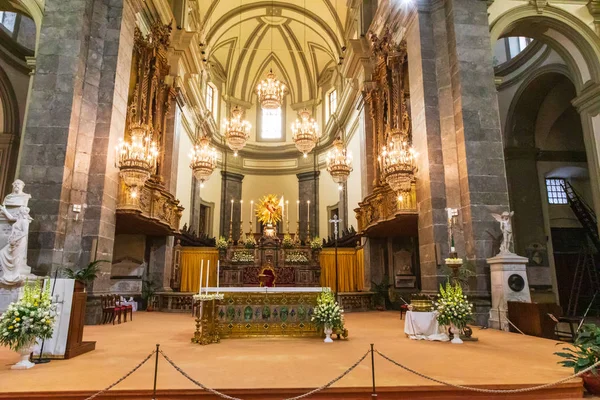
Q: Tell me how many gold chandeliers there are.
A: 7